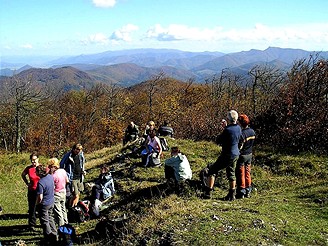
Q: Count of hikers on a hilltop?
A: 12